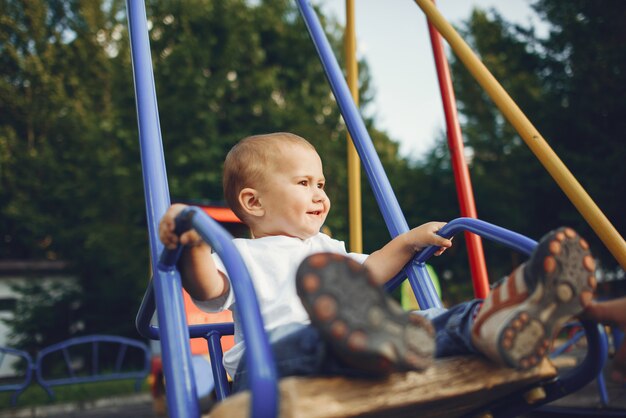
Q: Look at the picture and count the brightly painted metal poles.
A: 5